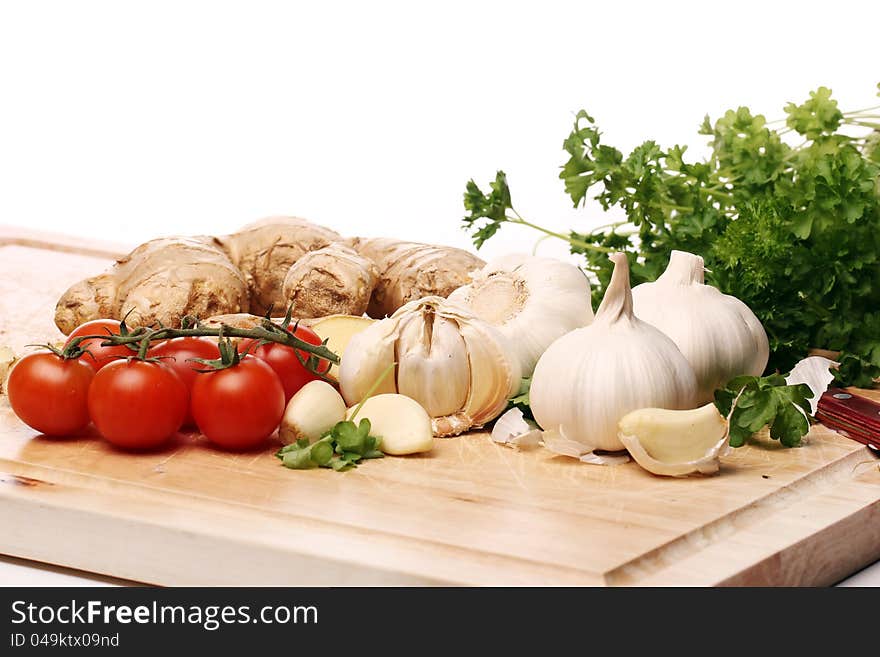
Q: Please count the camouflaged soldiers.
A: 0